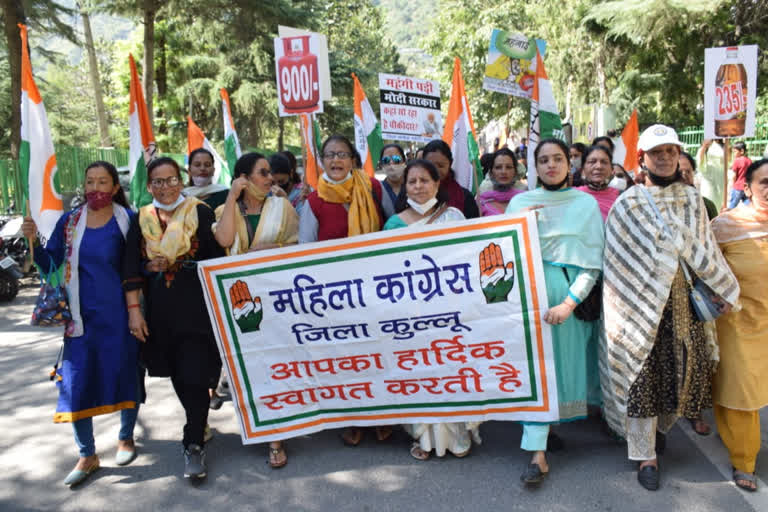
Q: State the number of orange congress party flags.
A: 9